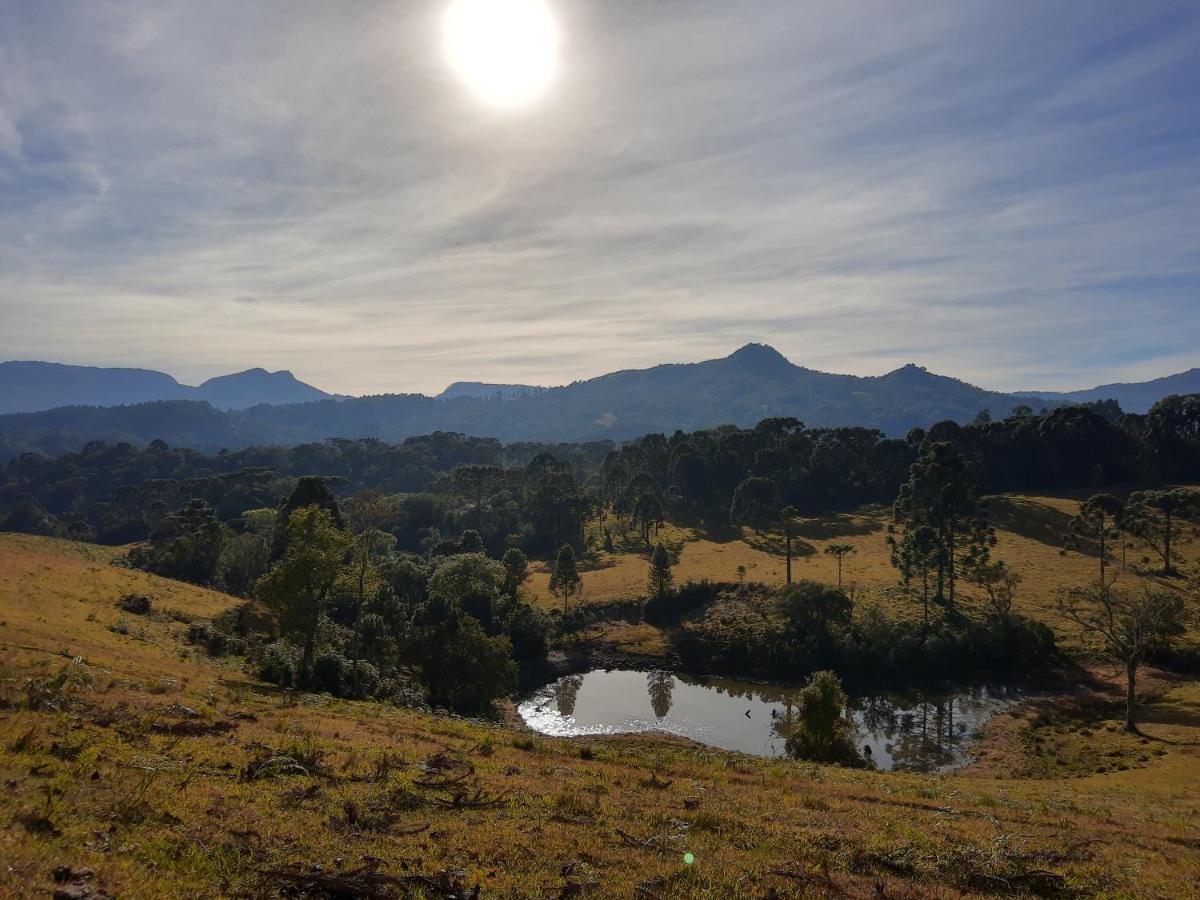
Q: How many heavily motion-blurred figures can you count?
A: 0